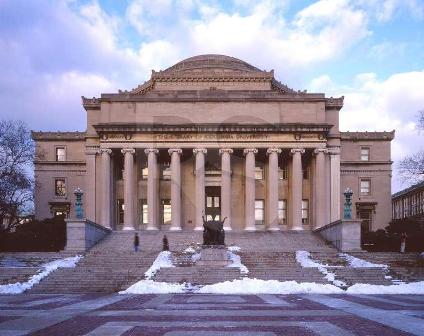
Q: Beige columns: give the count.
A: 10